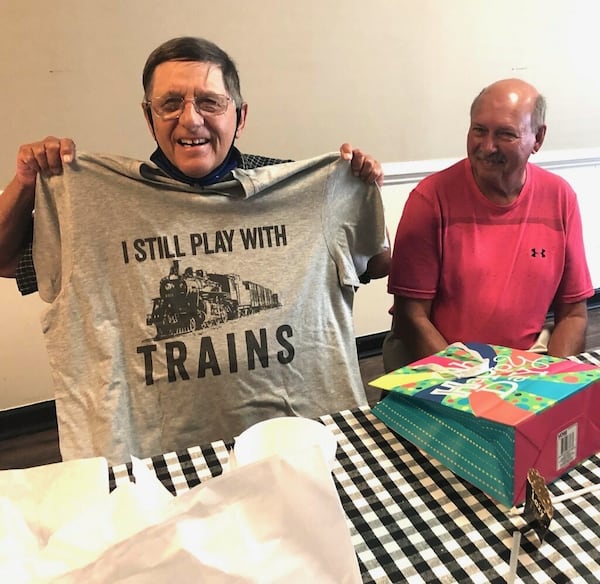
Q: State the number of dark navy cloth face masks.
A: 1